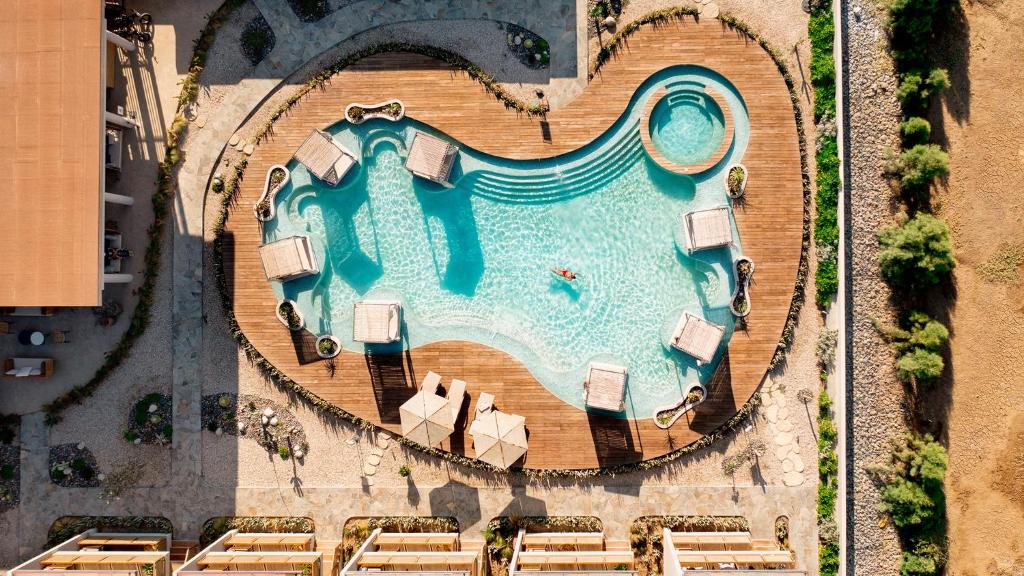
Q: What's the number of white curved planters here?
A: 7